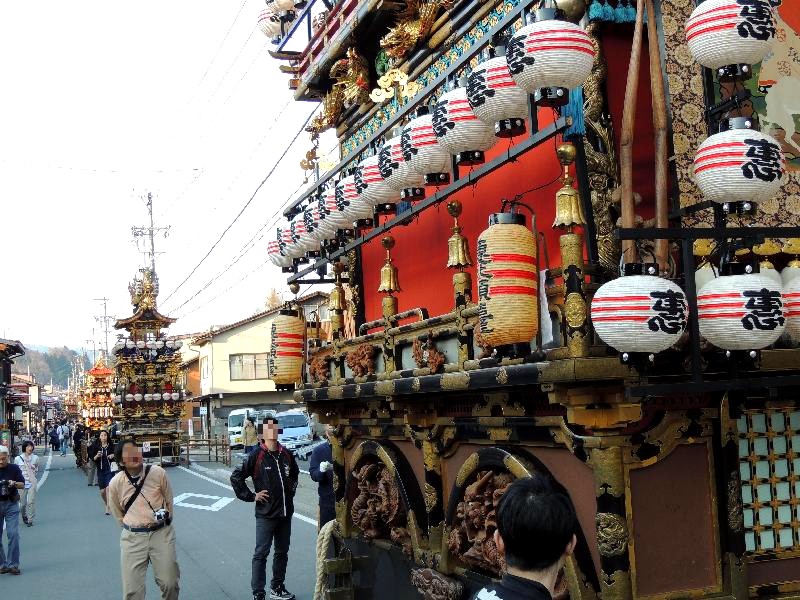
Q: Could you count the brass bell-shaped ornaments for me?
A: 4